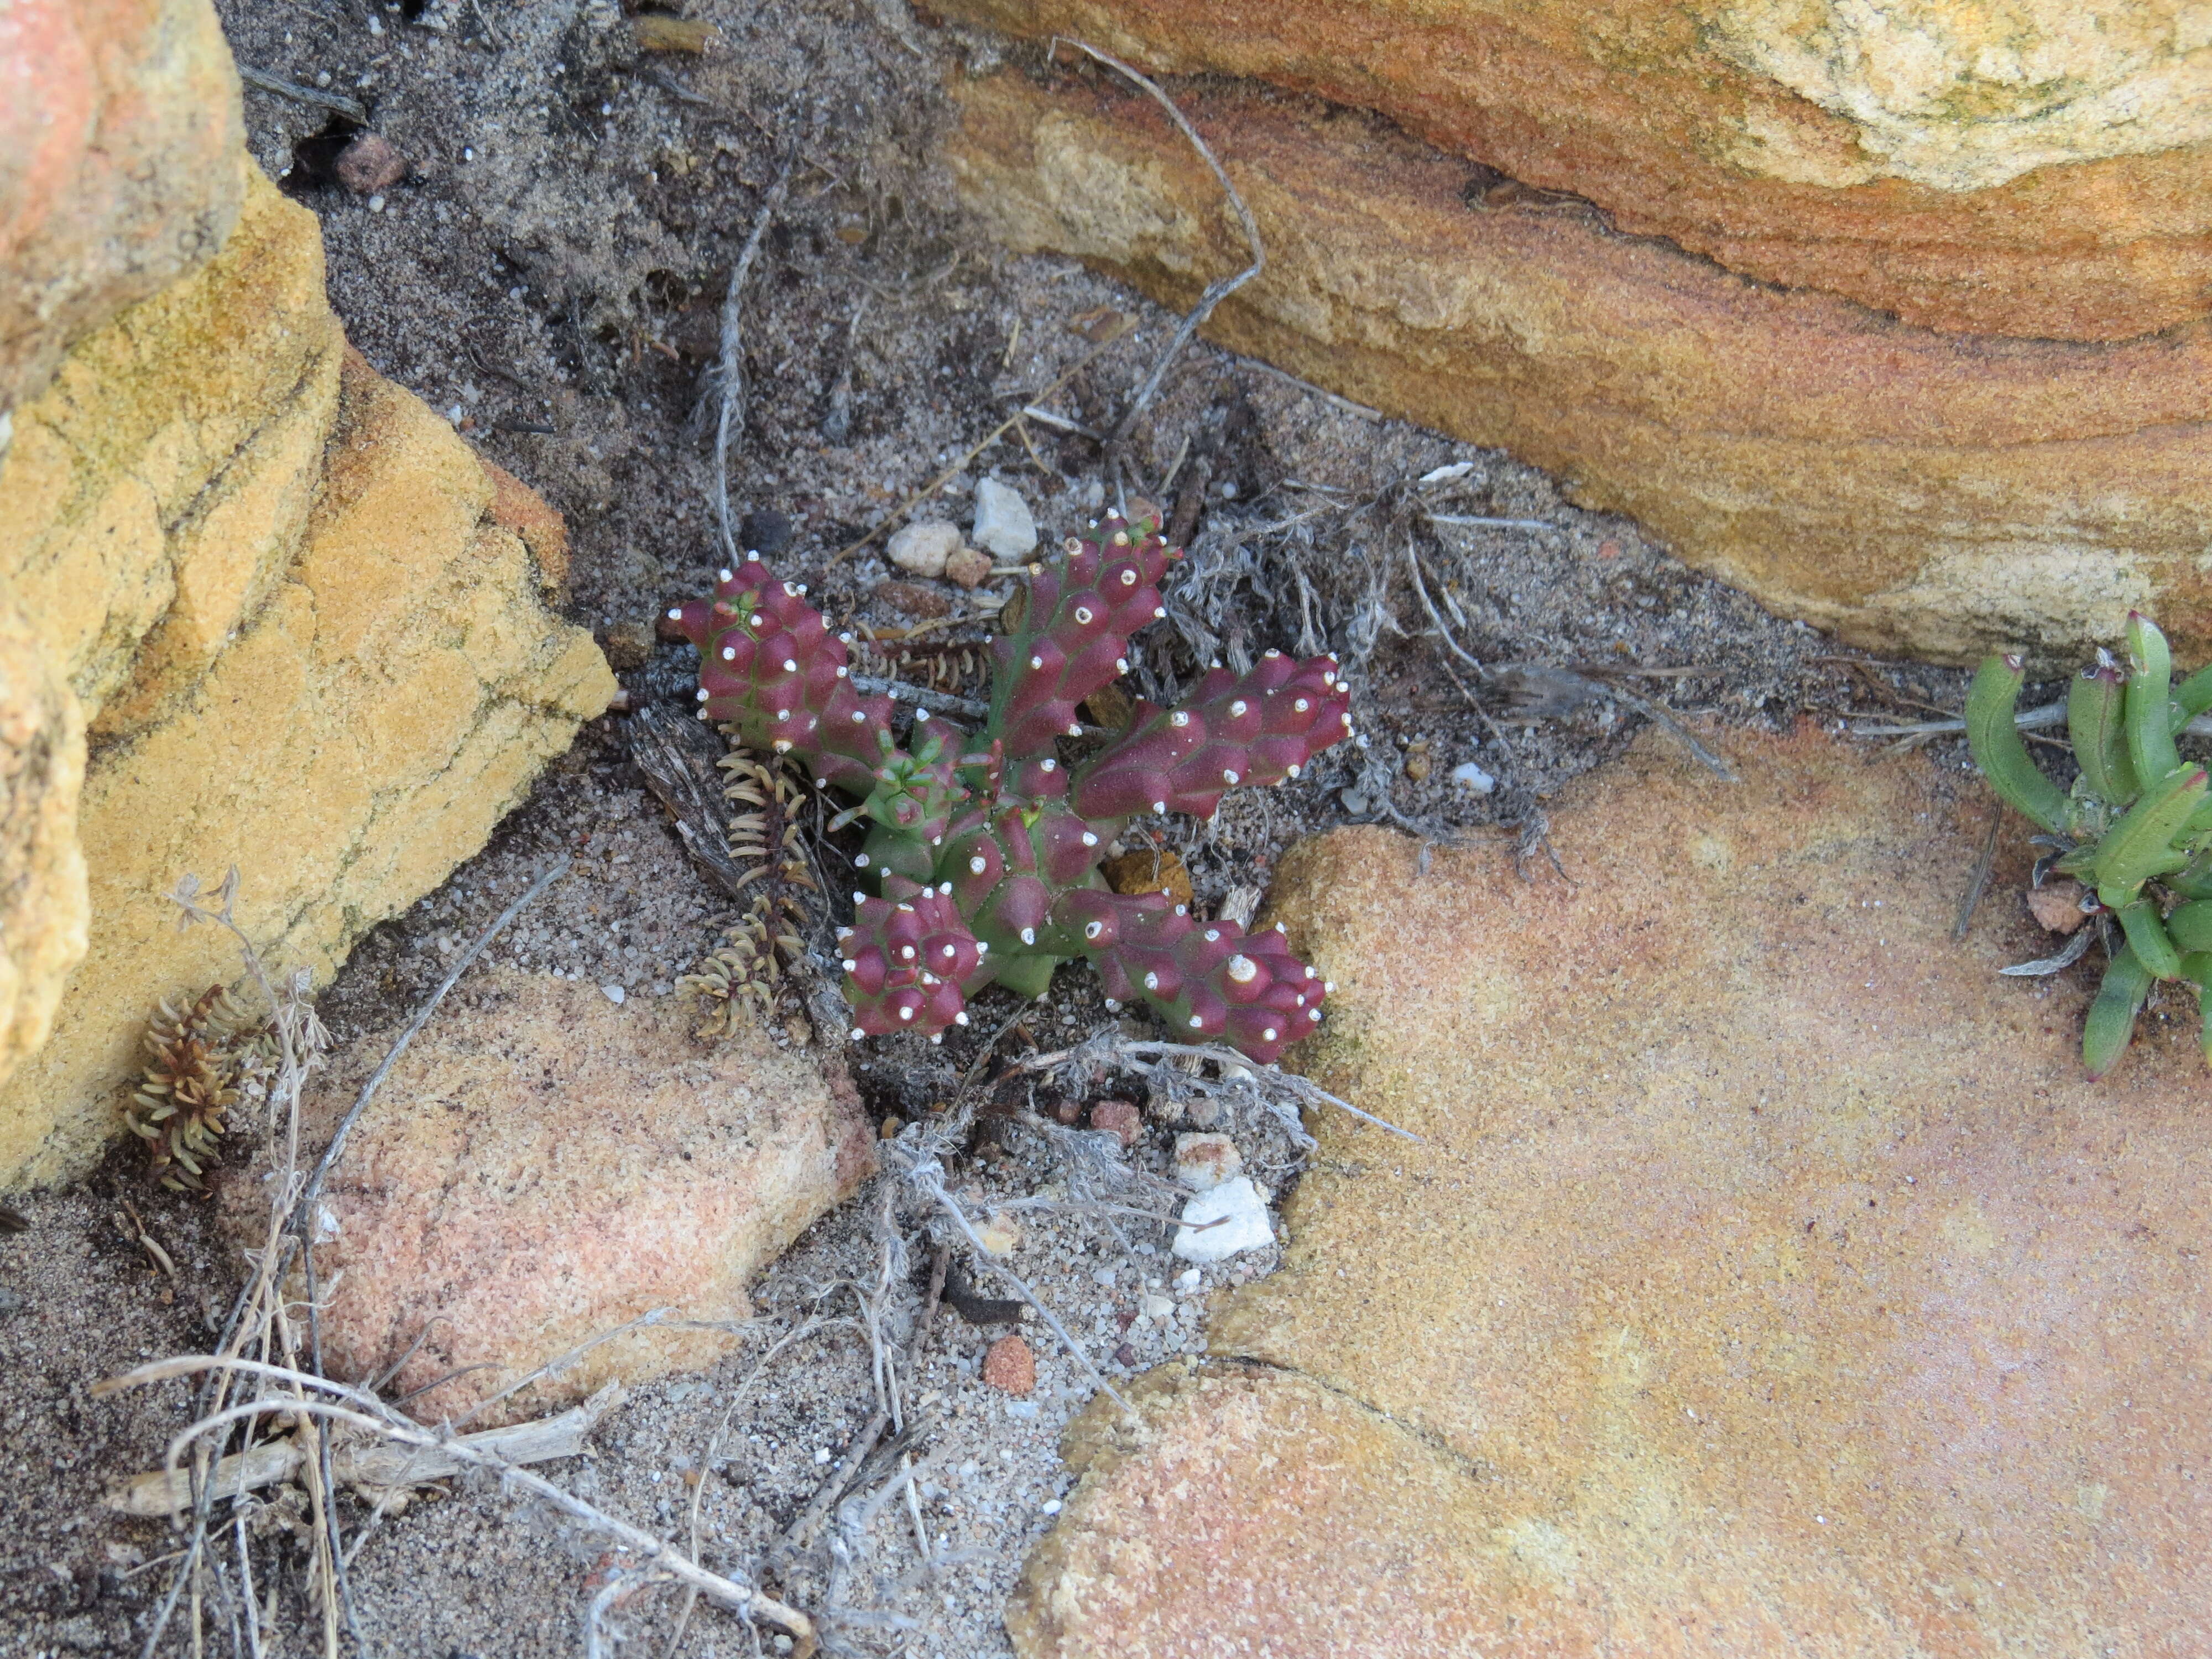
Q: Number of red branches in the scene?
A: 5